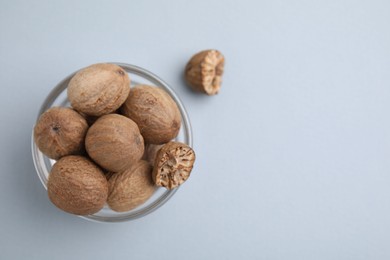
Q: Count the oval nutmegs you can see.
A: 6